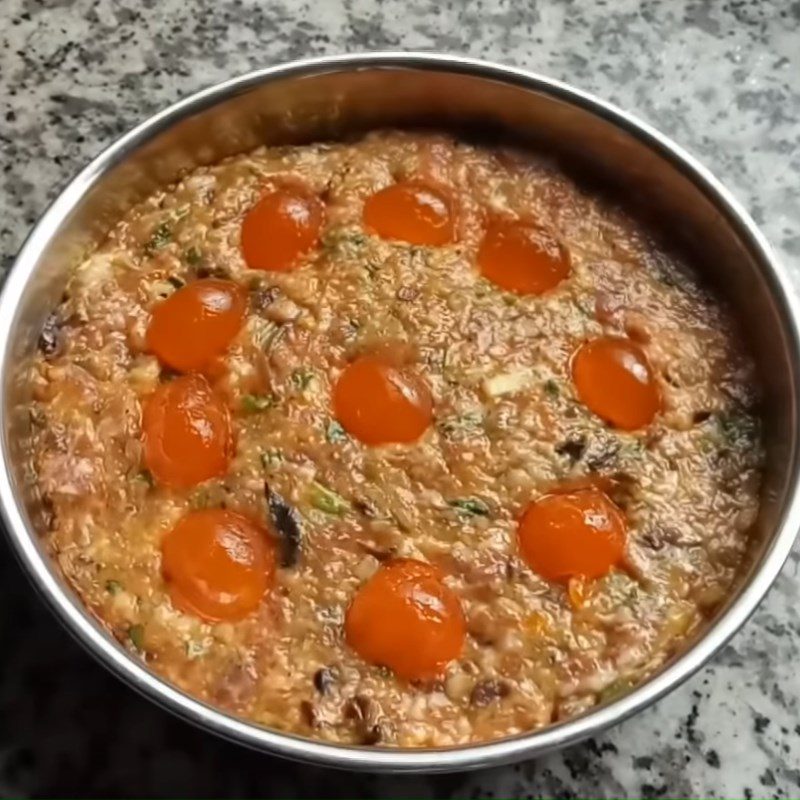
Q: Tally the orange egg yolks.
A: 10